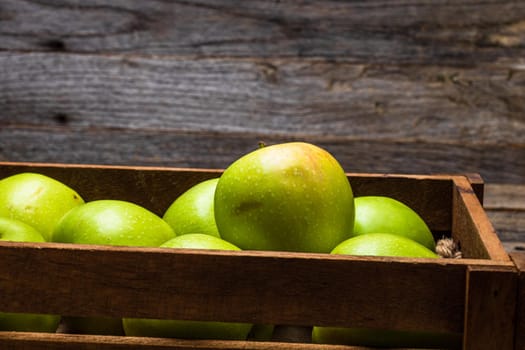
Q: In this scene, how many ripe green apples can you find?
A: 8